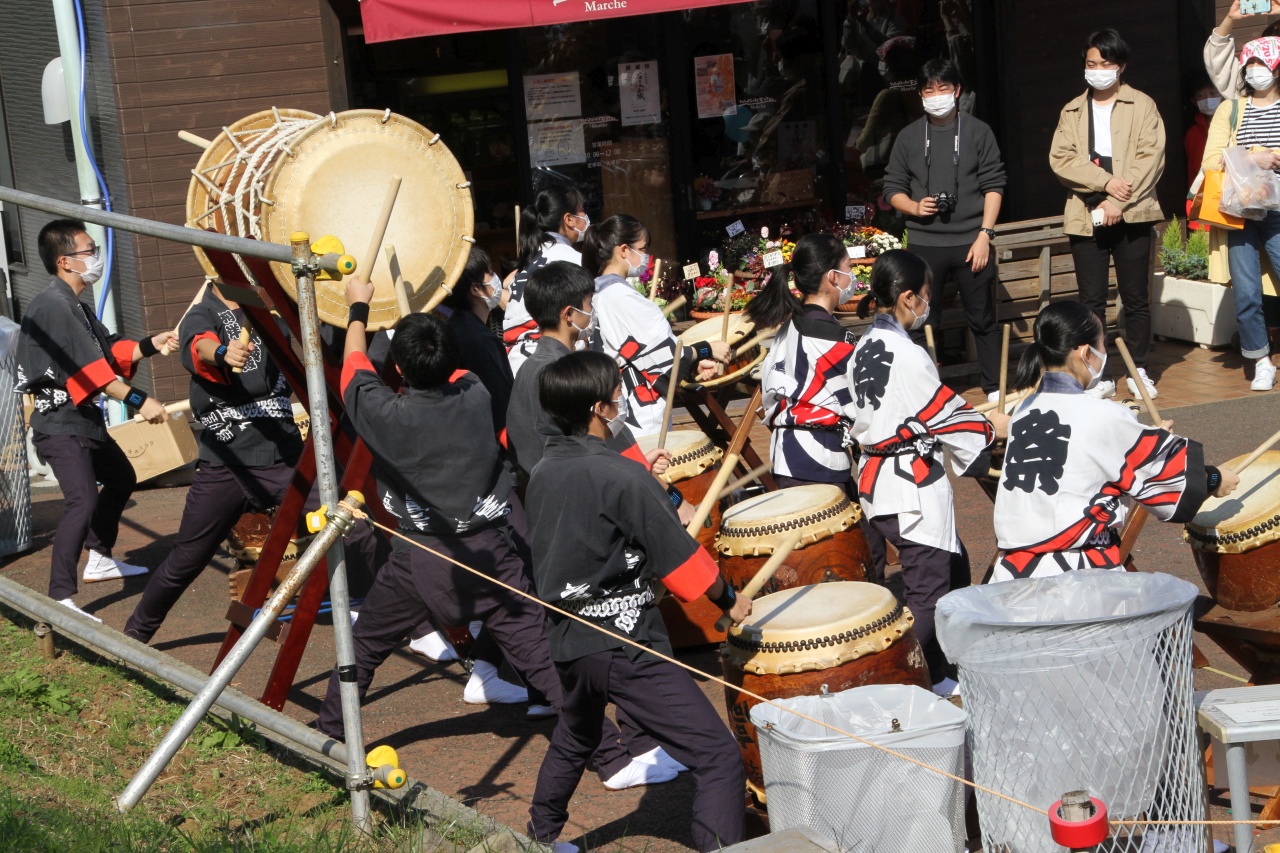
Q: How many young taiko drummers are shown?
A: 11